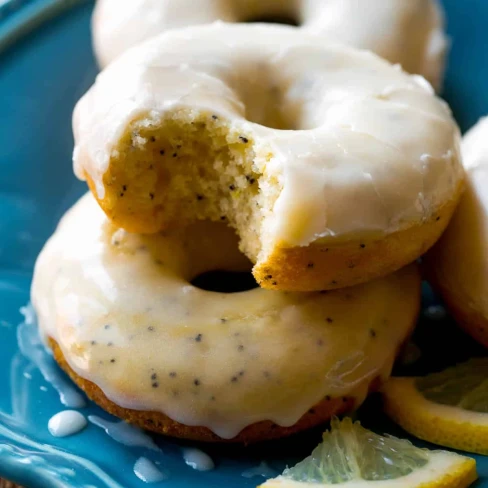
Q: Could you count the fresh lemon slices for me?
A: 2